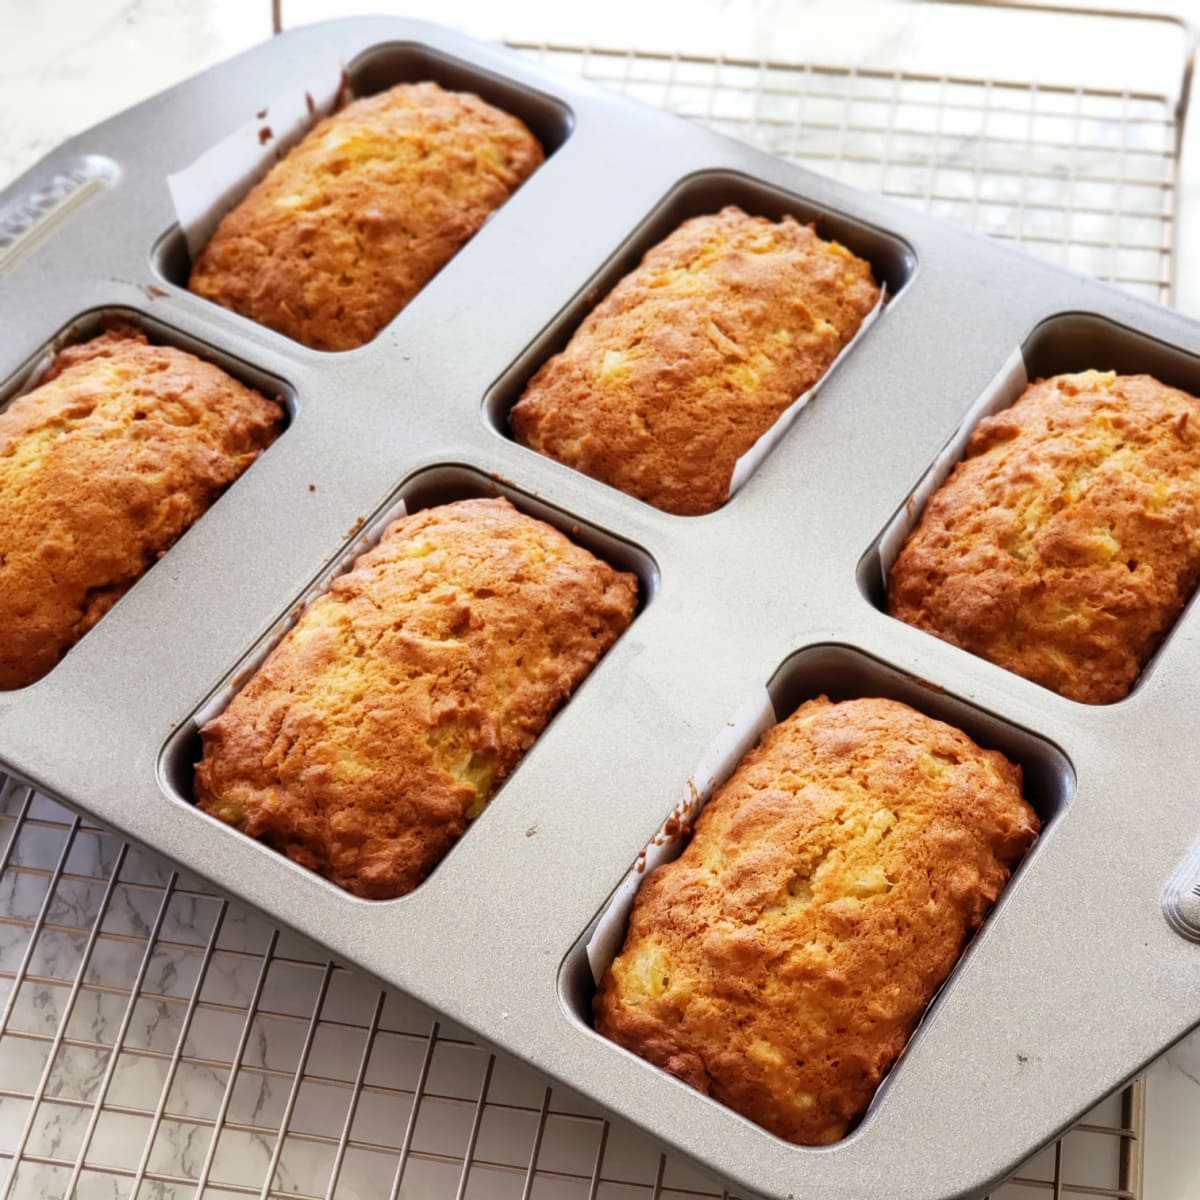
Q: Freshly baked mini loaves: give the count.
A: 6